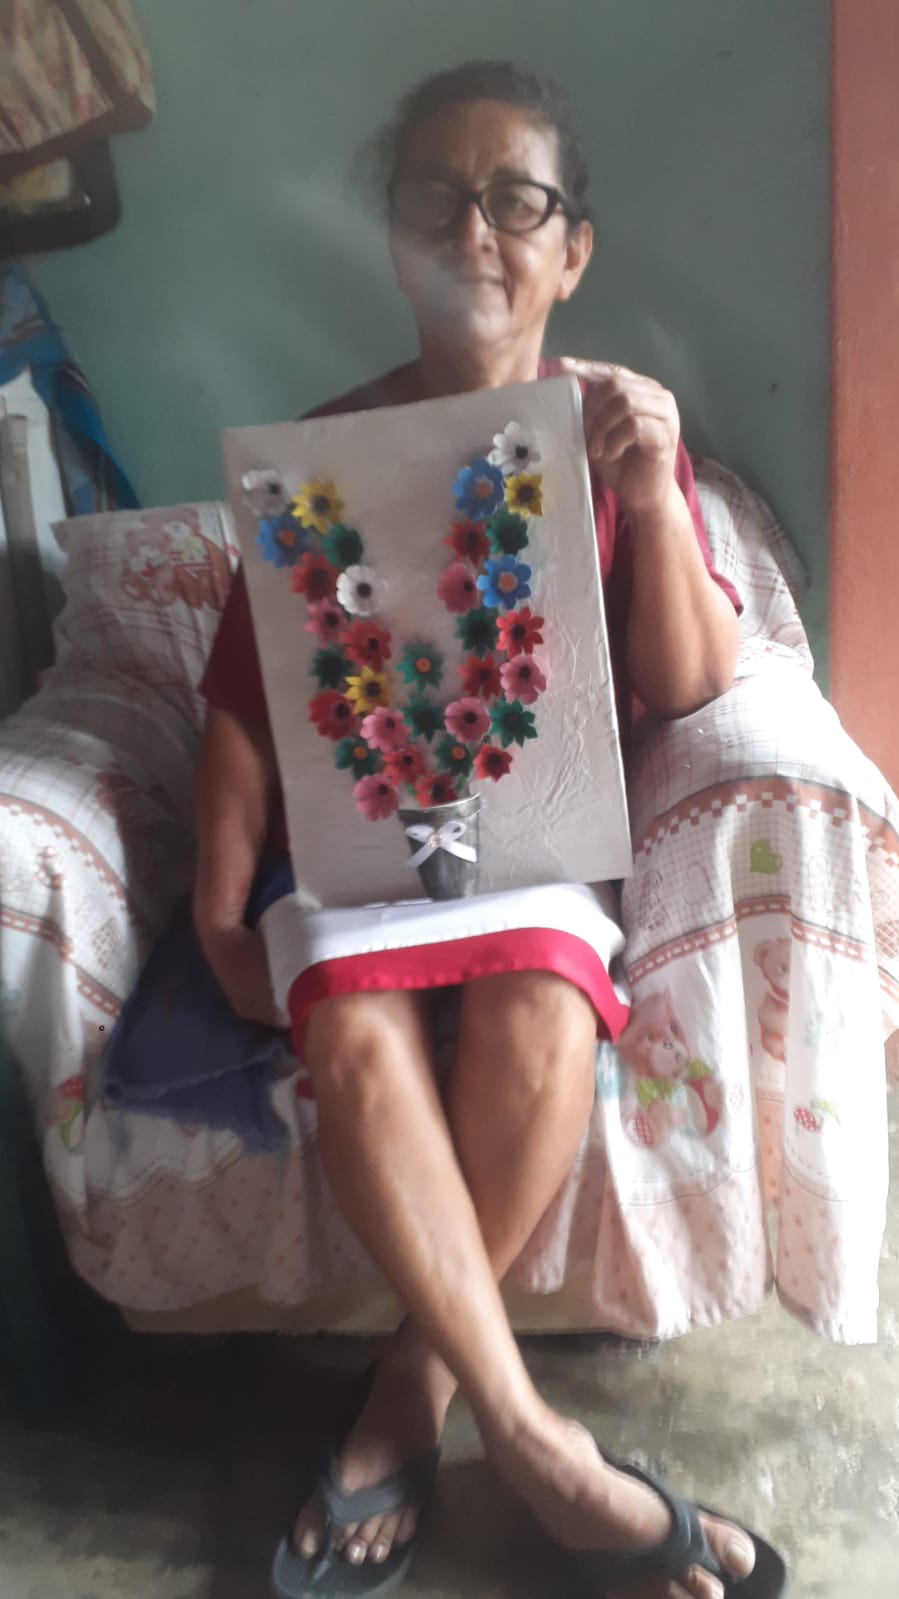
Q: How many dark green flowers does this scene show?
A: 9